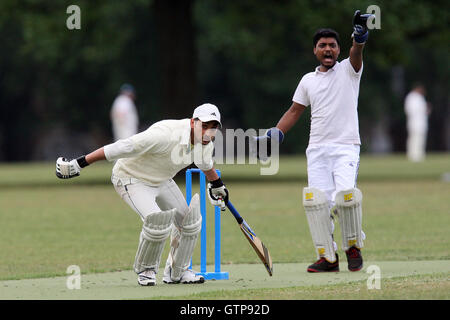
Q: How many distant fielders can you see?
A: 2